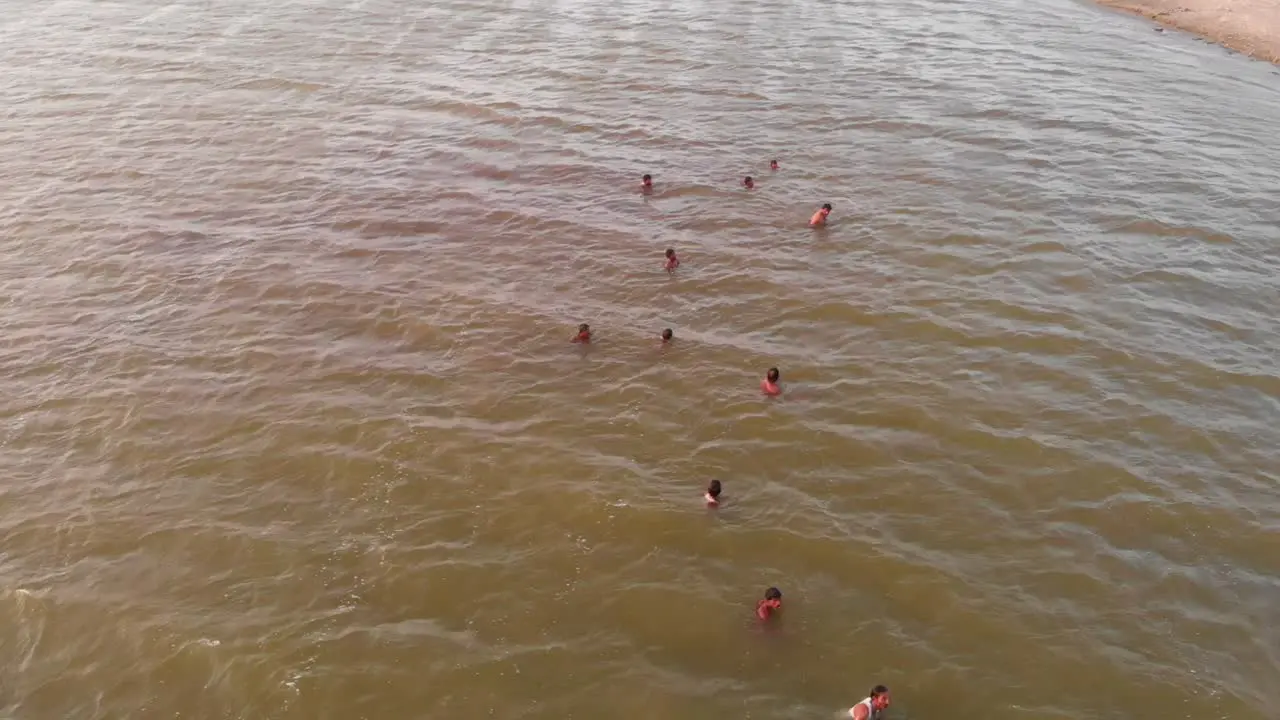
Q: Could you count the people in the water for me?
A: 11